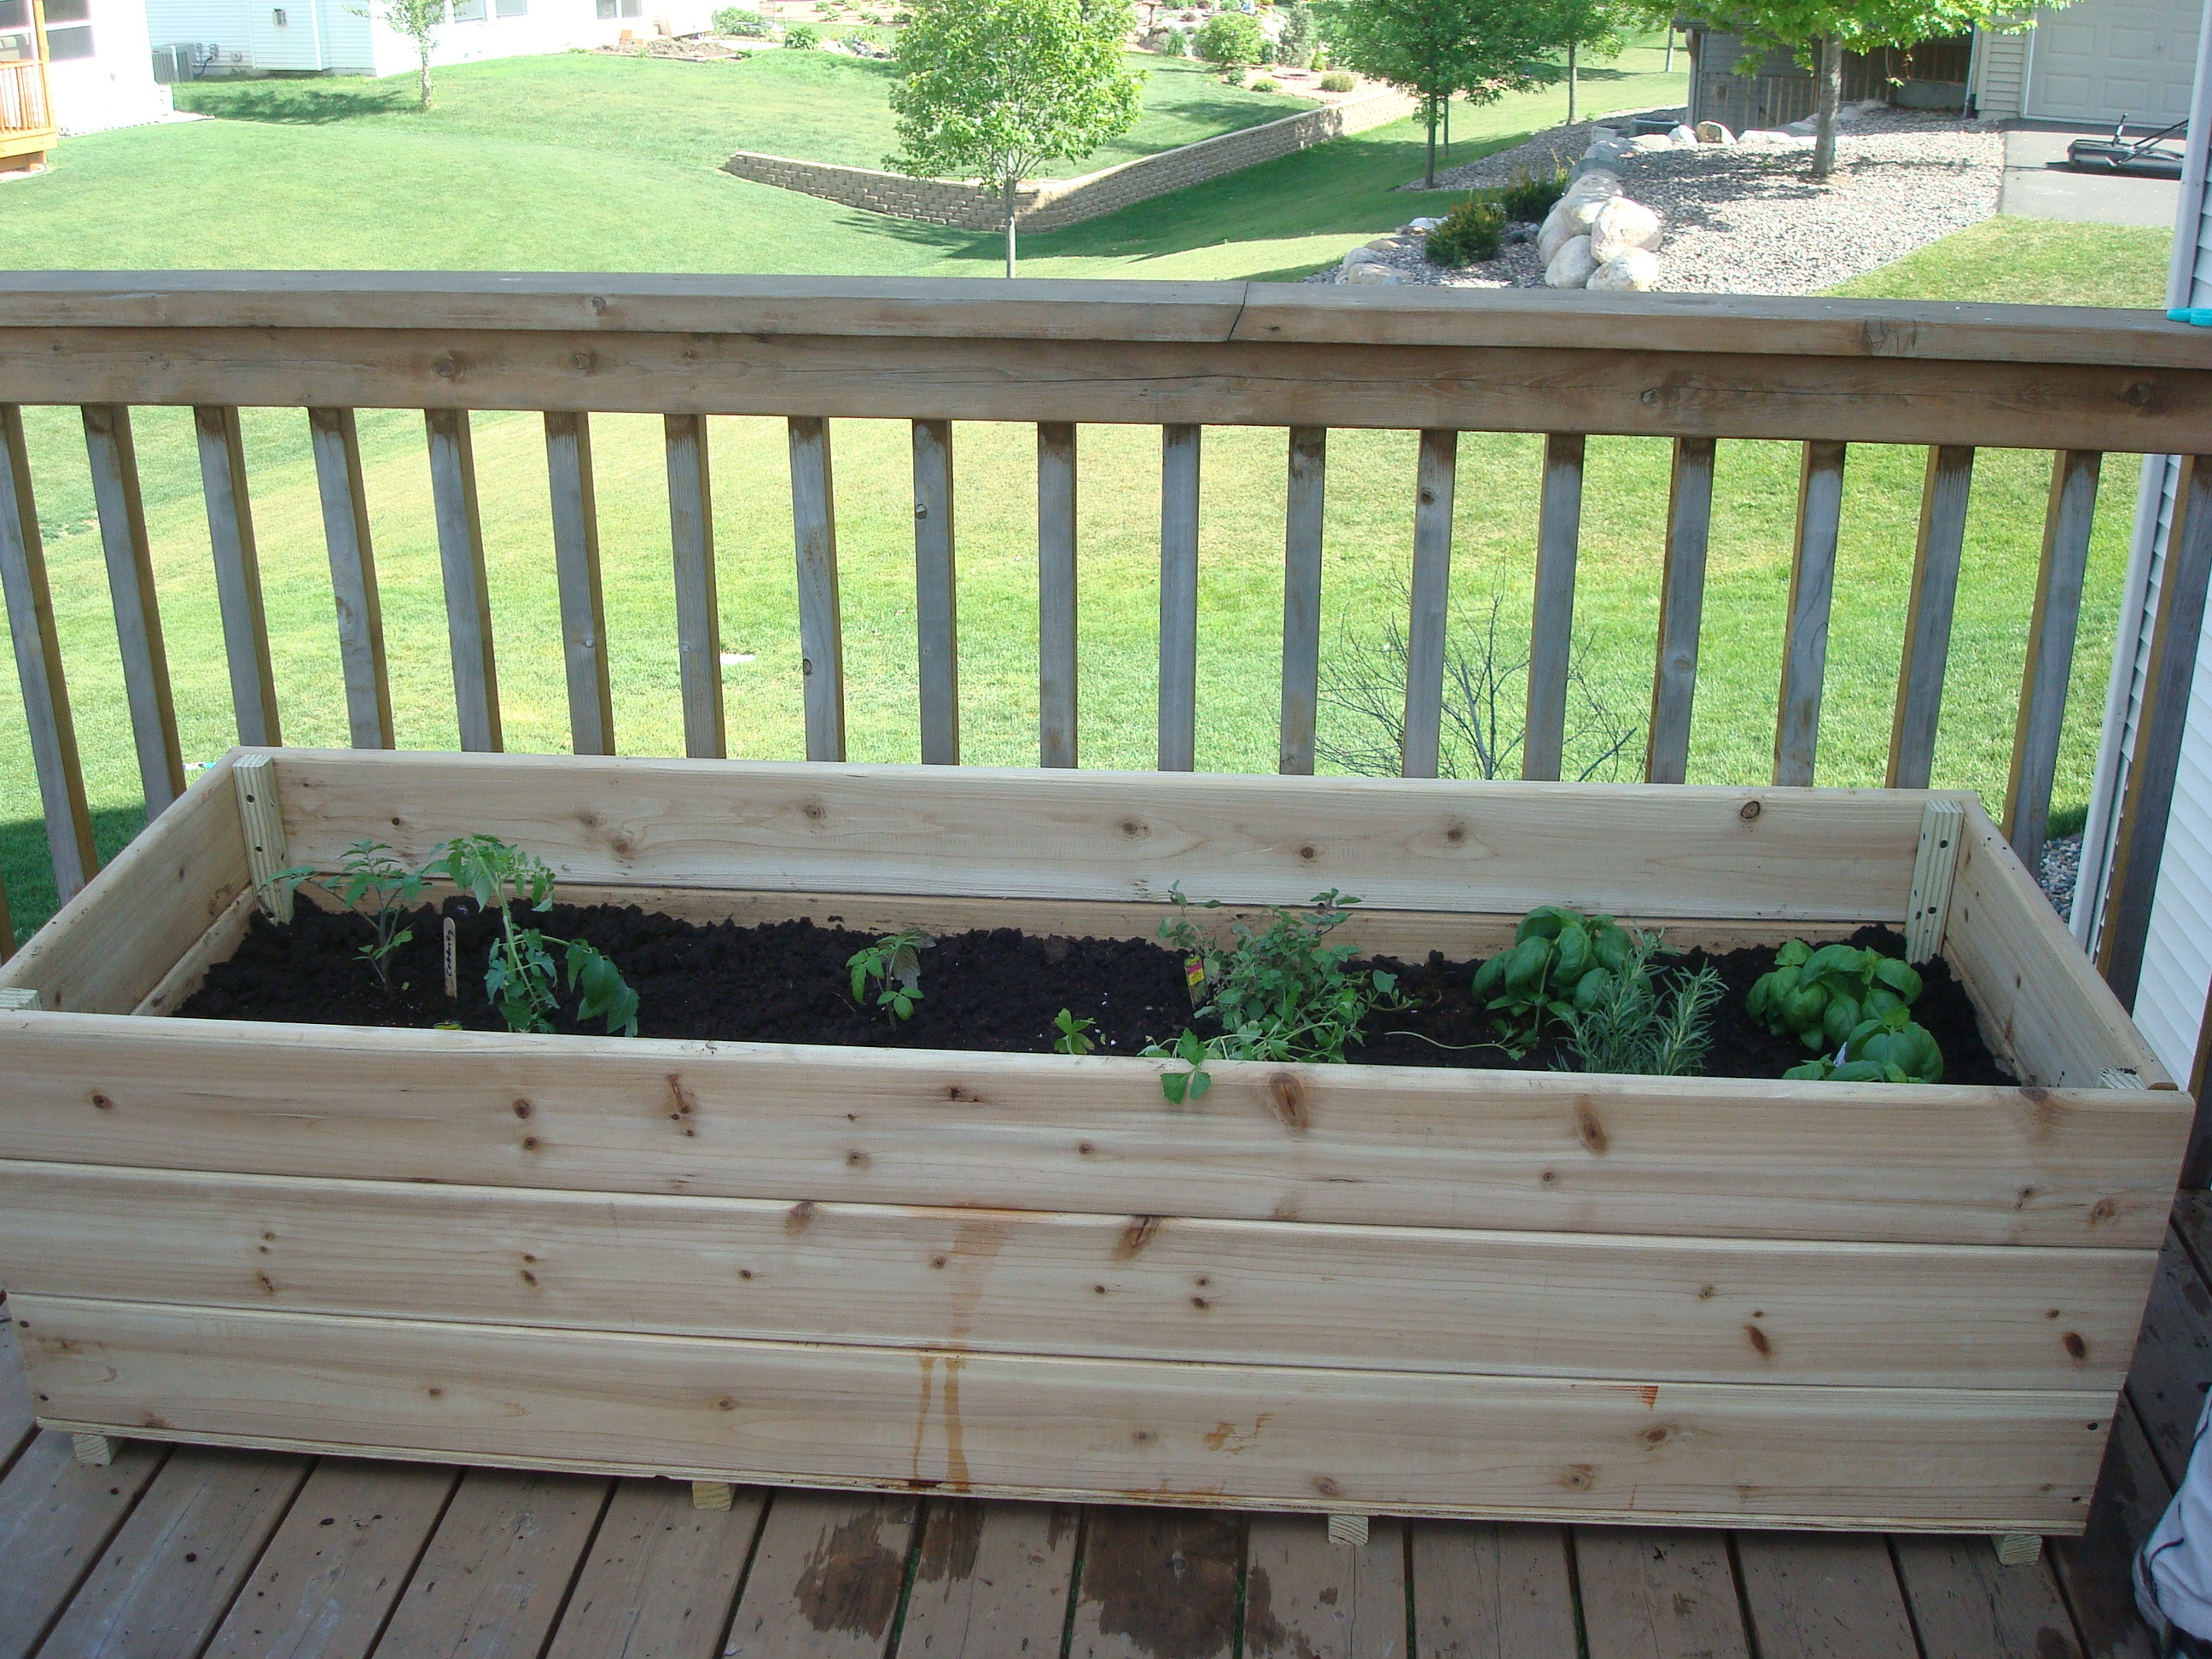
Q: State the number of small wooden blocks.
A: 4